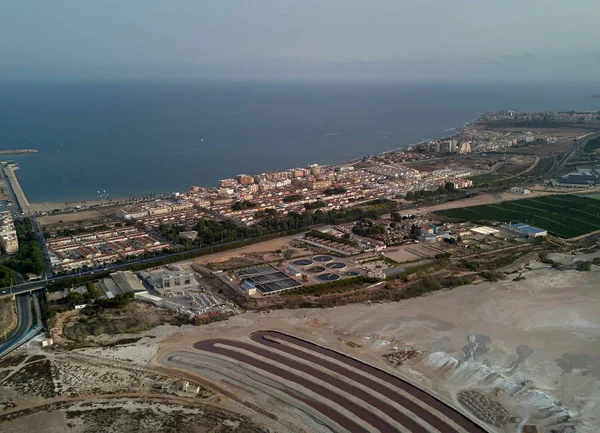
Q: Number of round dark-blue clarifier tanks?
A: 6